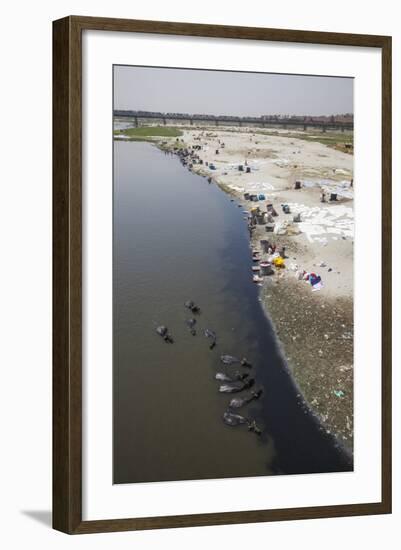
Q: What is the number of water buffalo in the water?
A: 9